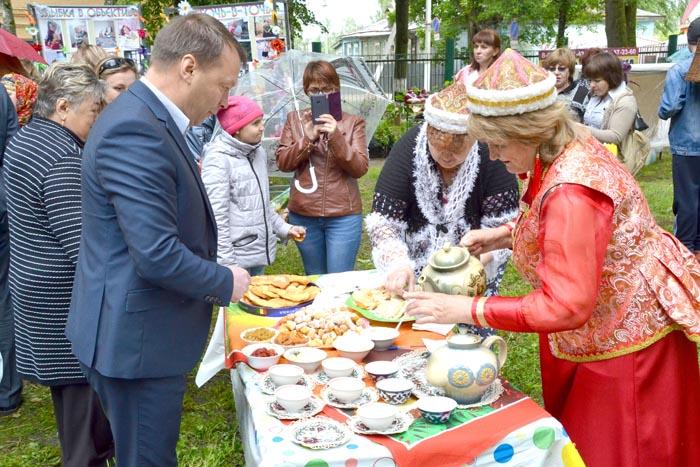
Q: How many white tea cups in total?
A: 5